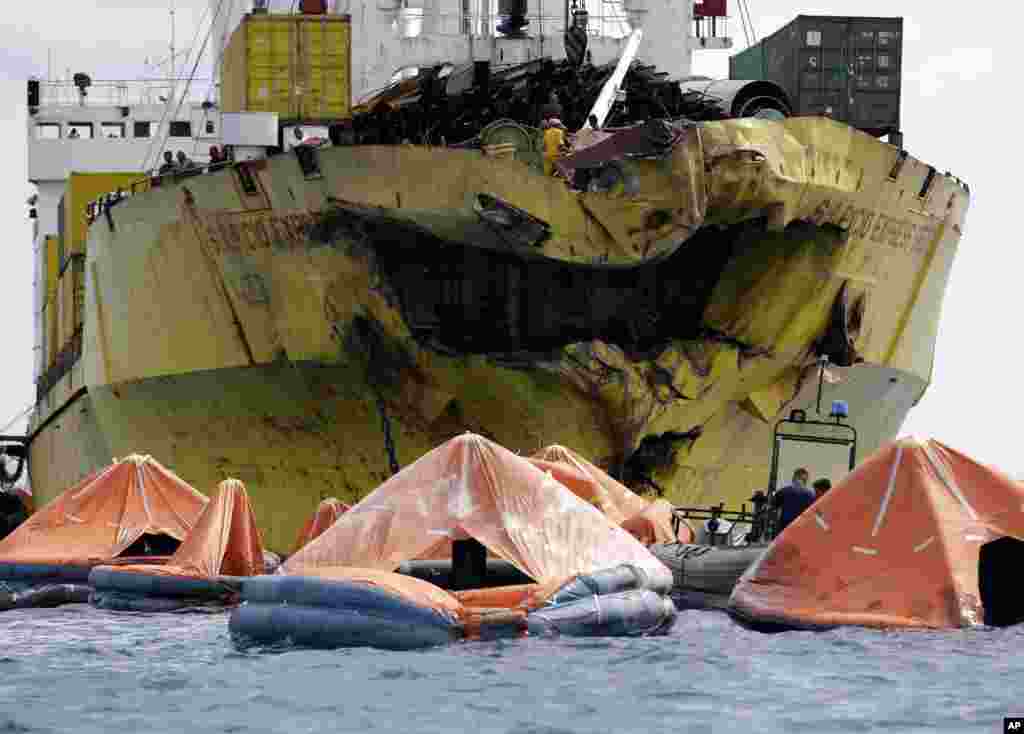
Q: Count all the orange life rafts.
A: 6